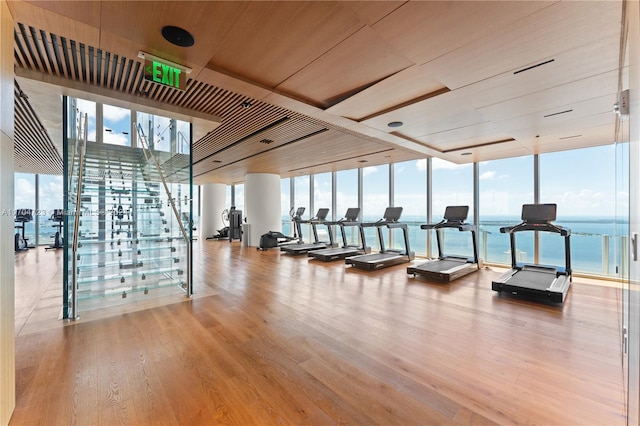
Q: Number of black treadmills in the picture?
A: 5